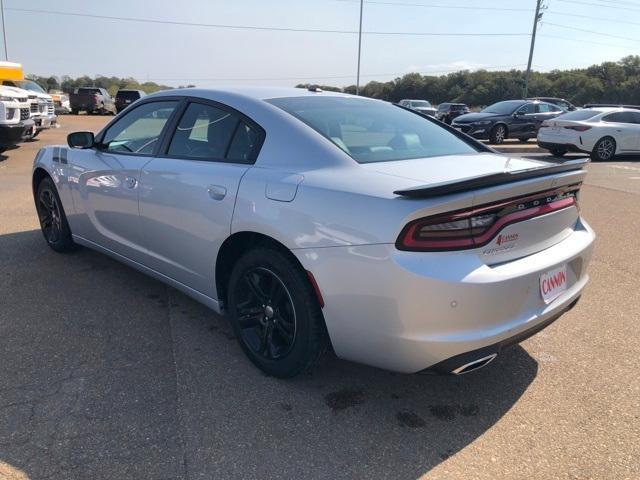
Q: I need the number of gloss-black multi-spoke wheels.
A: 2